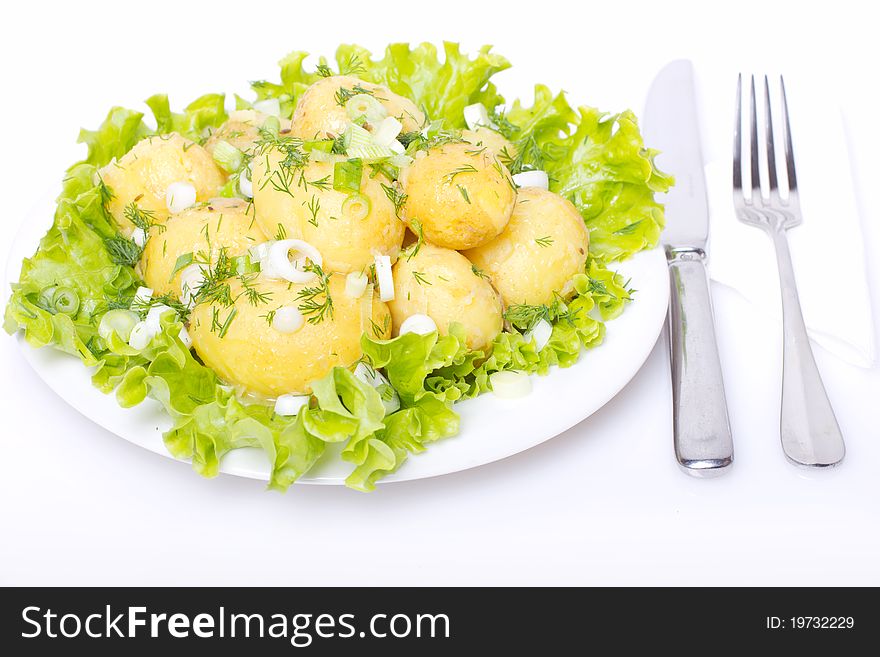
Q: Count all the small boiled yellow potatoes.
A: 10